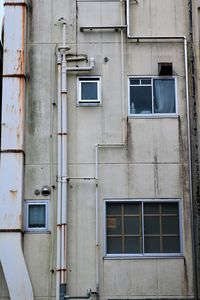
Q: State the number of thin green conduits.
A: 1